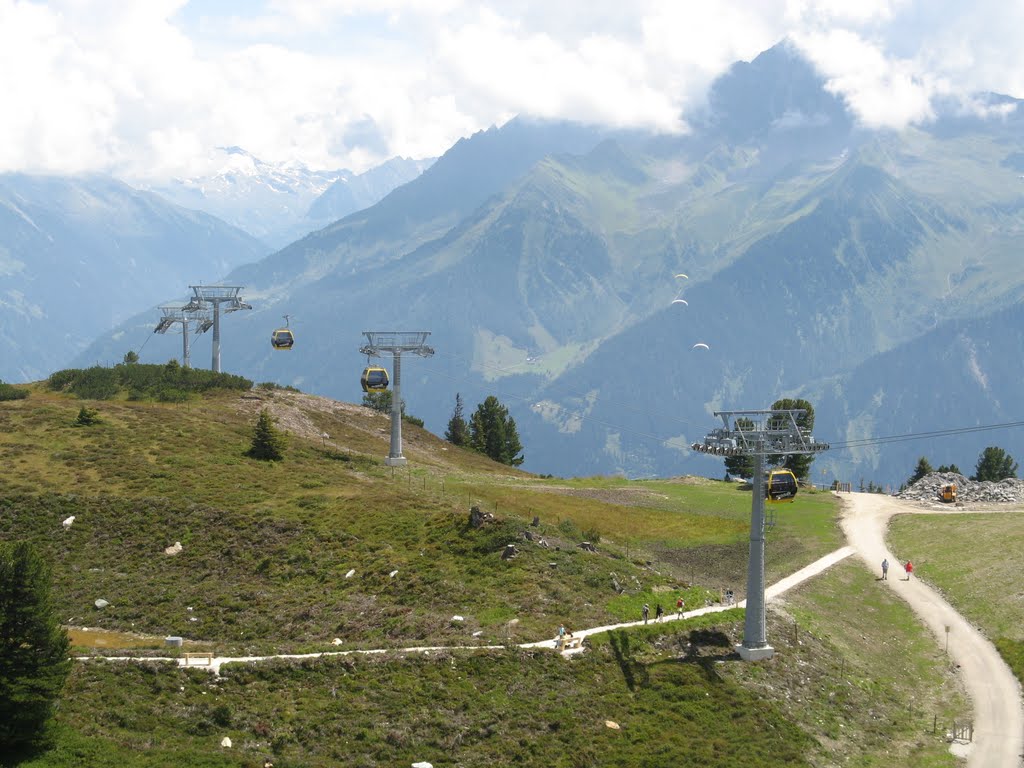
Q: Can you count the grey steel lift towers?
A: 4